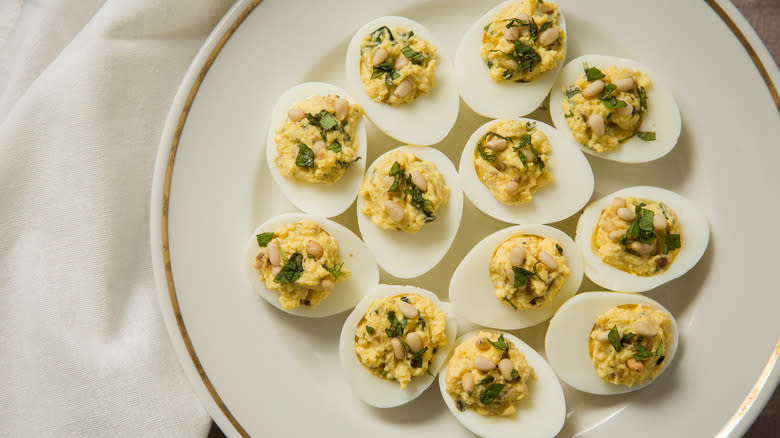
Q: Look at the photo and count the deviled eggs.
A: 12